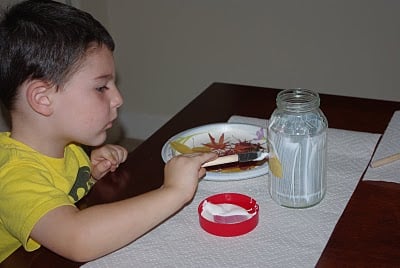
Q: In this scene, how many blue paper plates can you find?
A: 0